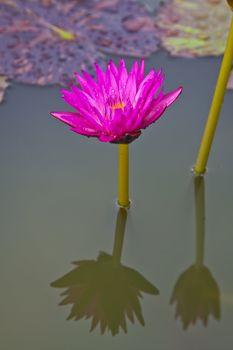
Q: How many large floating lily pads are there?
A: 2